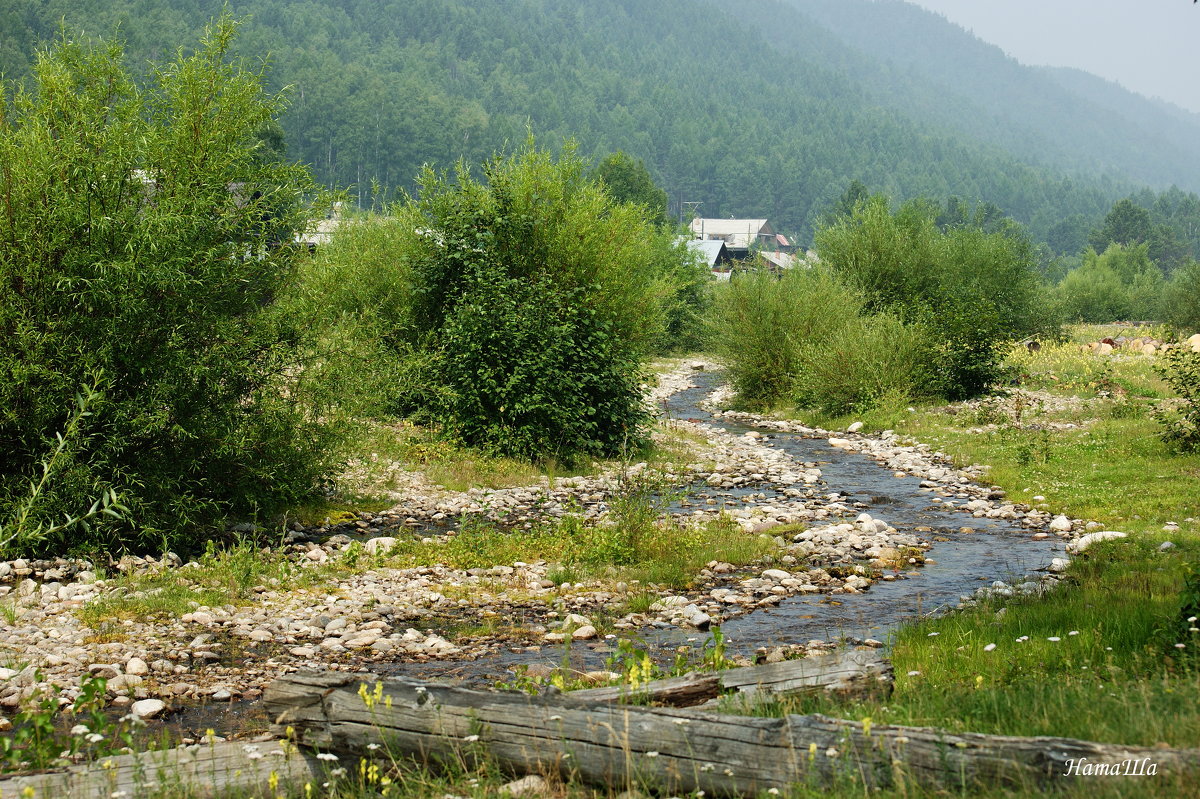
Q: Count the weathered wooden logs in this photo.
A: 3